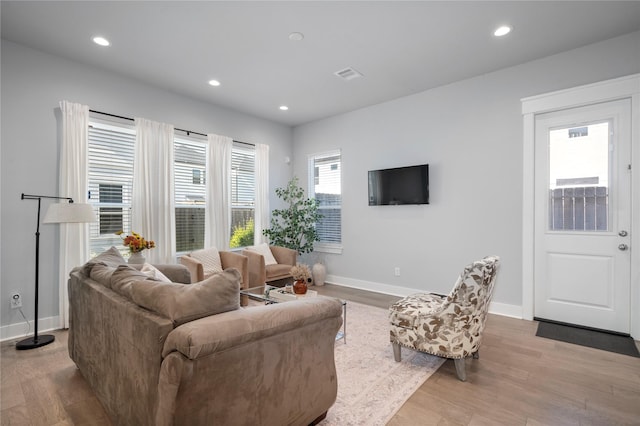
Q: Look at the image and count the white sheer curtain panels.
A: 4